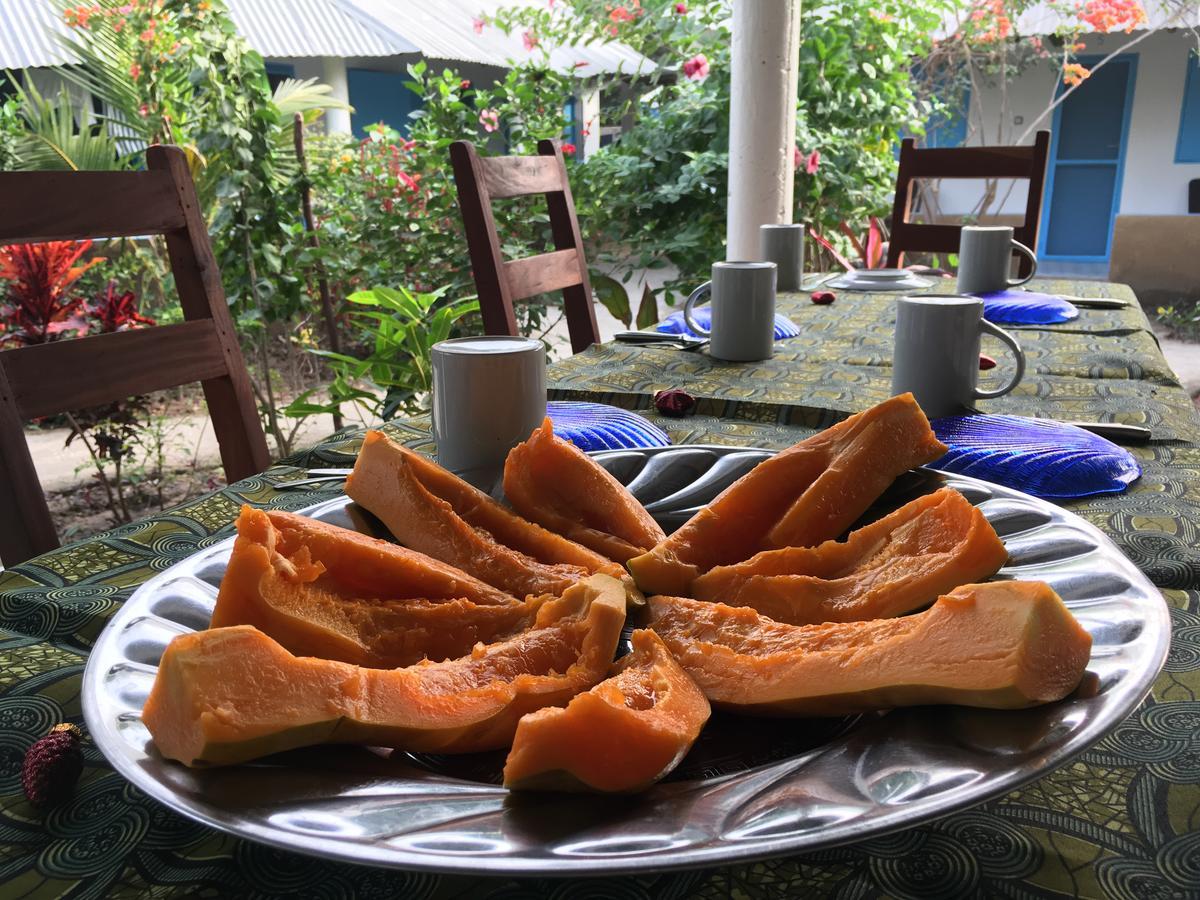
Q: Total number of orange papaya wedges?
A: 8